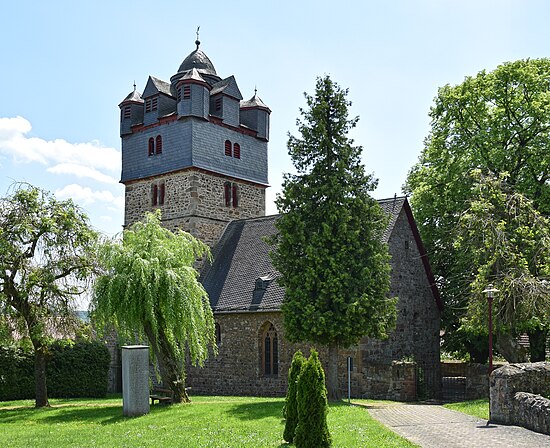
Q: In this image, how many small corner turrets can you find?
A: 3